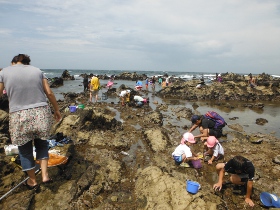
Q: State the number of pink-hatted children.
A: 2